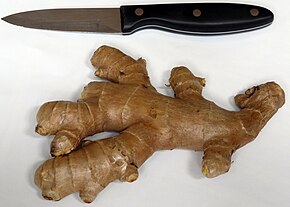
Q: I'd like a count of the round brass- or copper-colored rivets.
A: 3